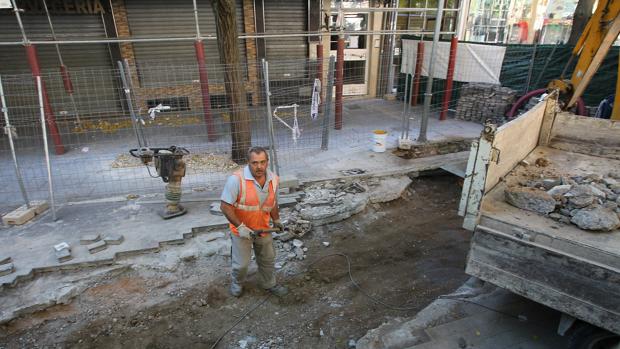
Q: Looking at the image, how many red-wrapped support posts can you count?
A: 7